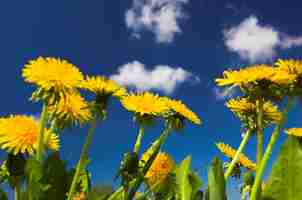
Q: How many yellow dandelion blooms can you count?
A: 12